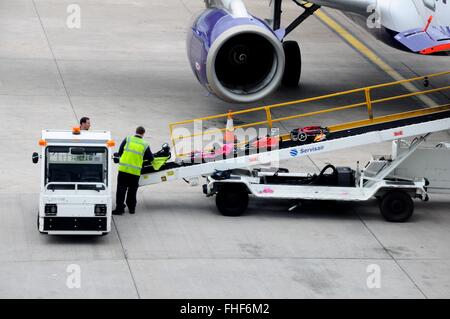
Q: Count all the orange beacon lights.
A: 3